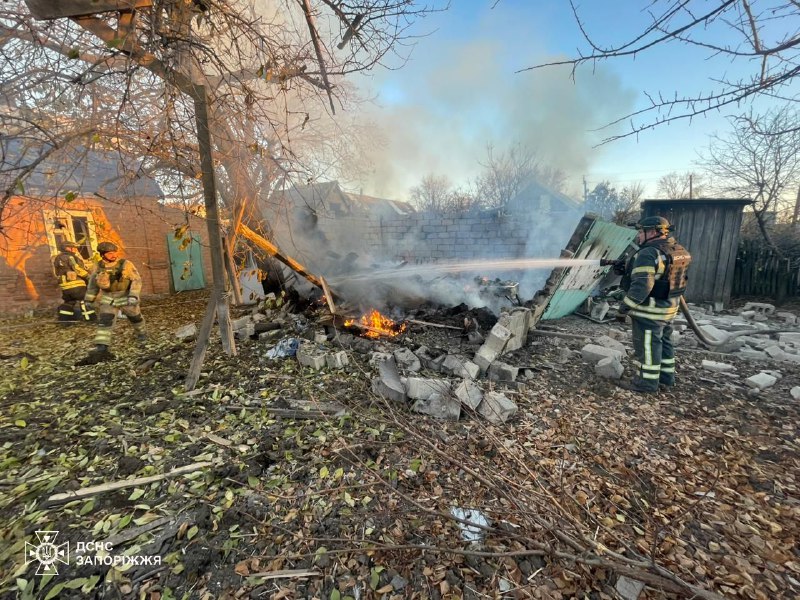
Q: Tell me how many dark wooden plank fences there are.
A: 1